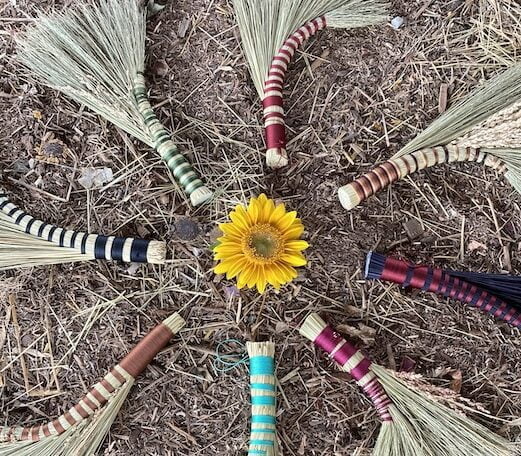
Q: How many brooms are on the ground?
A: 8